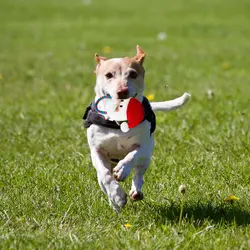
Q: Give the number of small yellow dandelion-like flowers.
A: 5